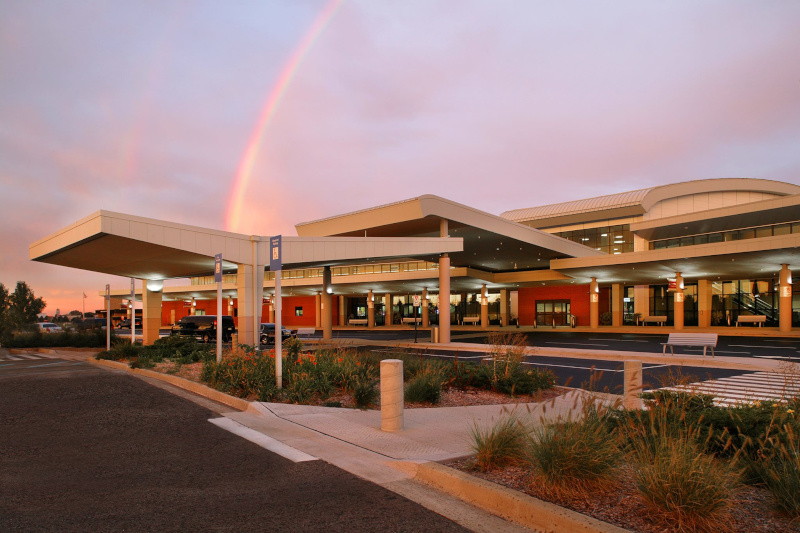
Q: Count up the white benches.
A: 7